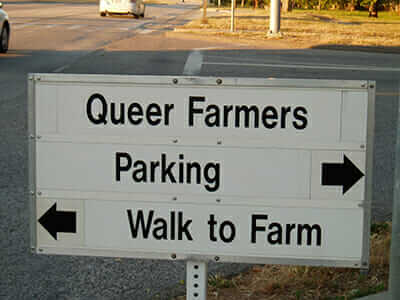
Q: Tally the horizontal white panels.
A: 3